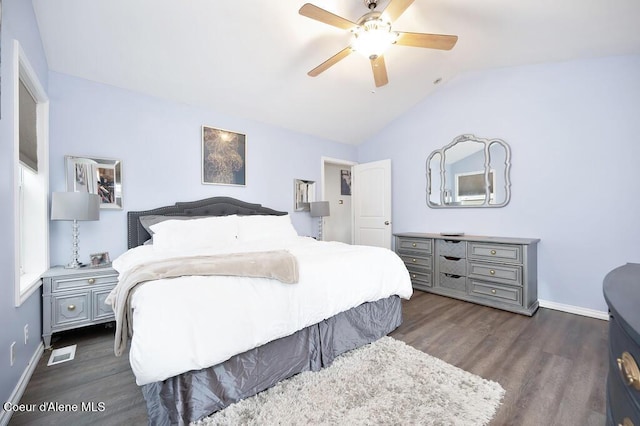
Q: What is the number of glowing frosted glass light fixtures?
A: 1